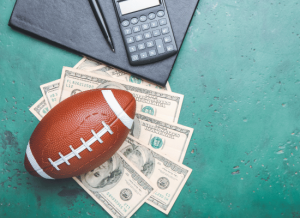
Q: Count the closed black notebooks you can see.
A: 1